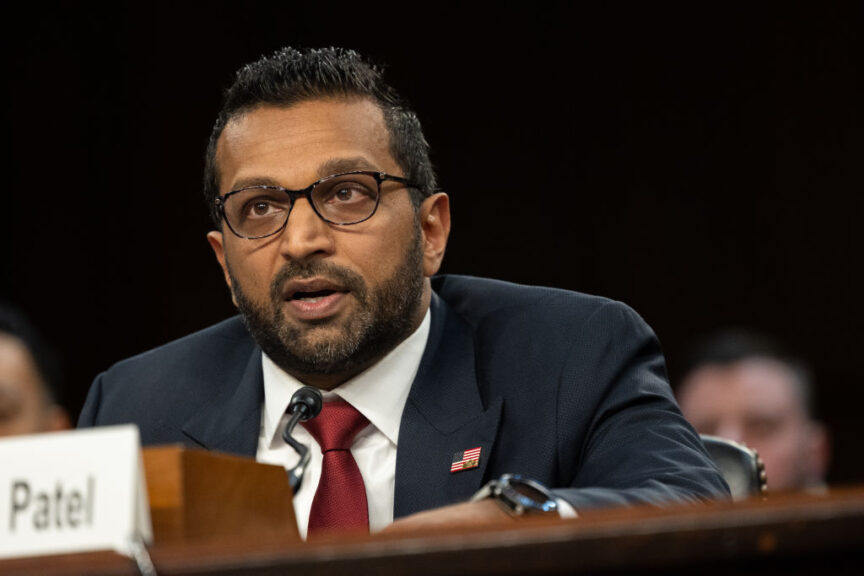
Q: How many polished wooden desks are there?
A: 1